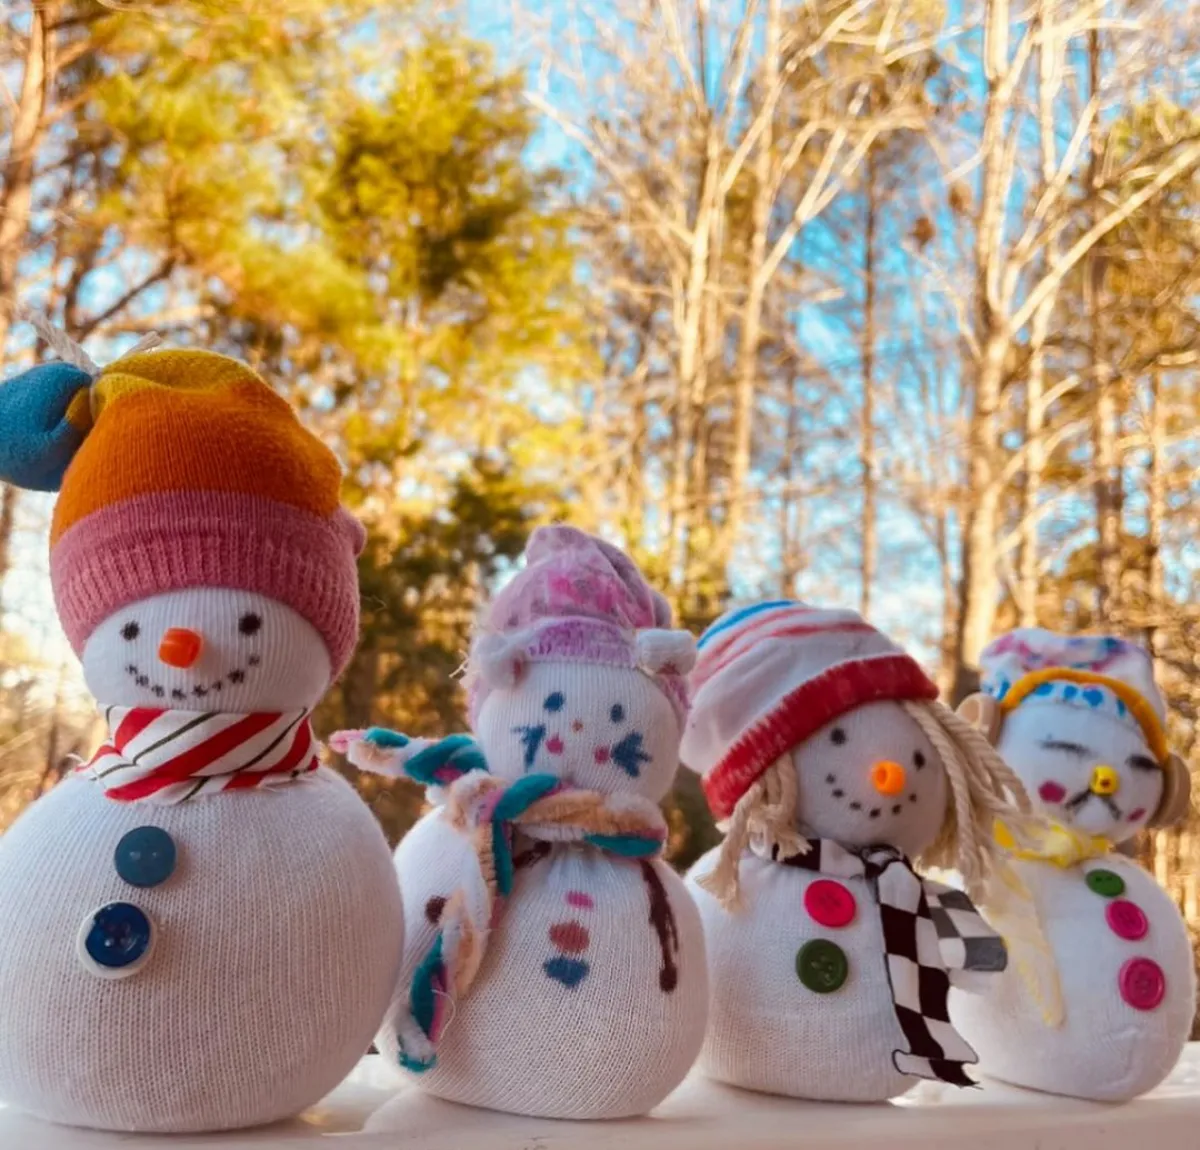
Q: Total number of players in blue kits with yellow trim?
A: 0